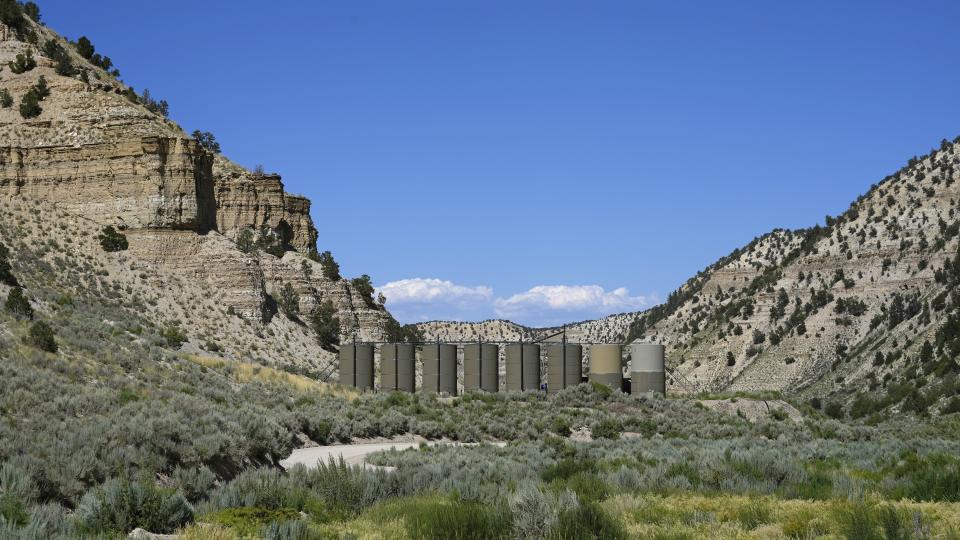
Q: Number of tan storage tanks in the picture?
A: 1